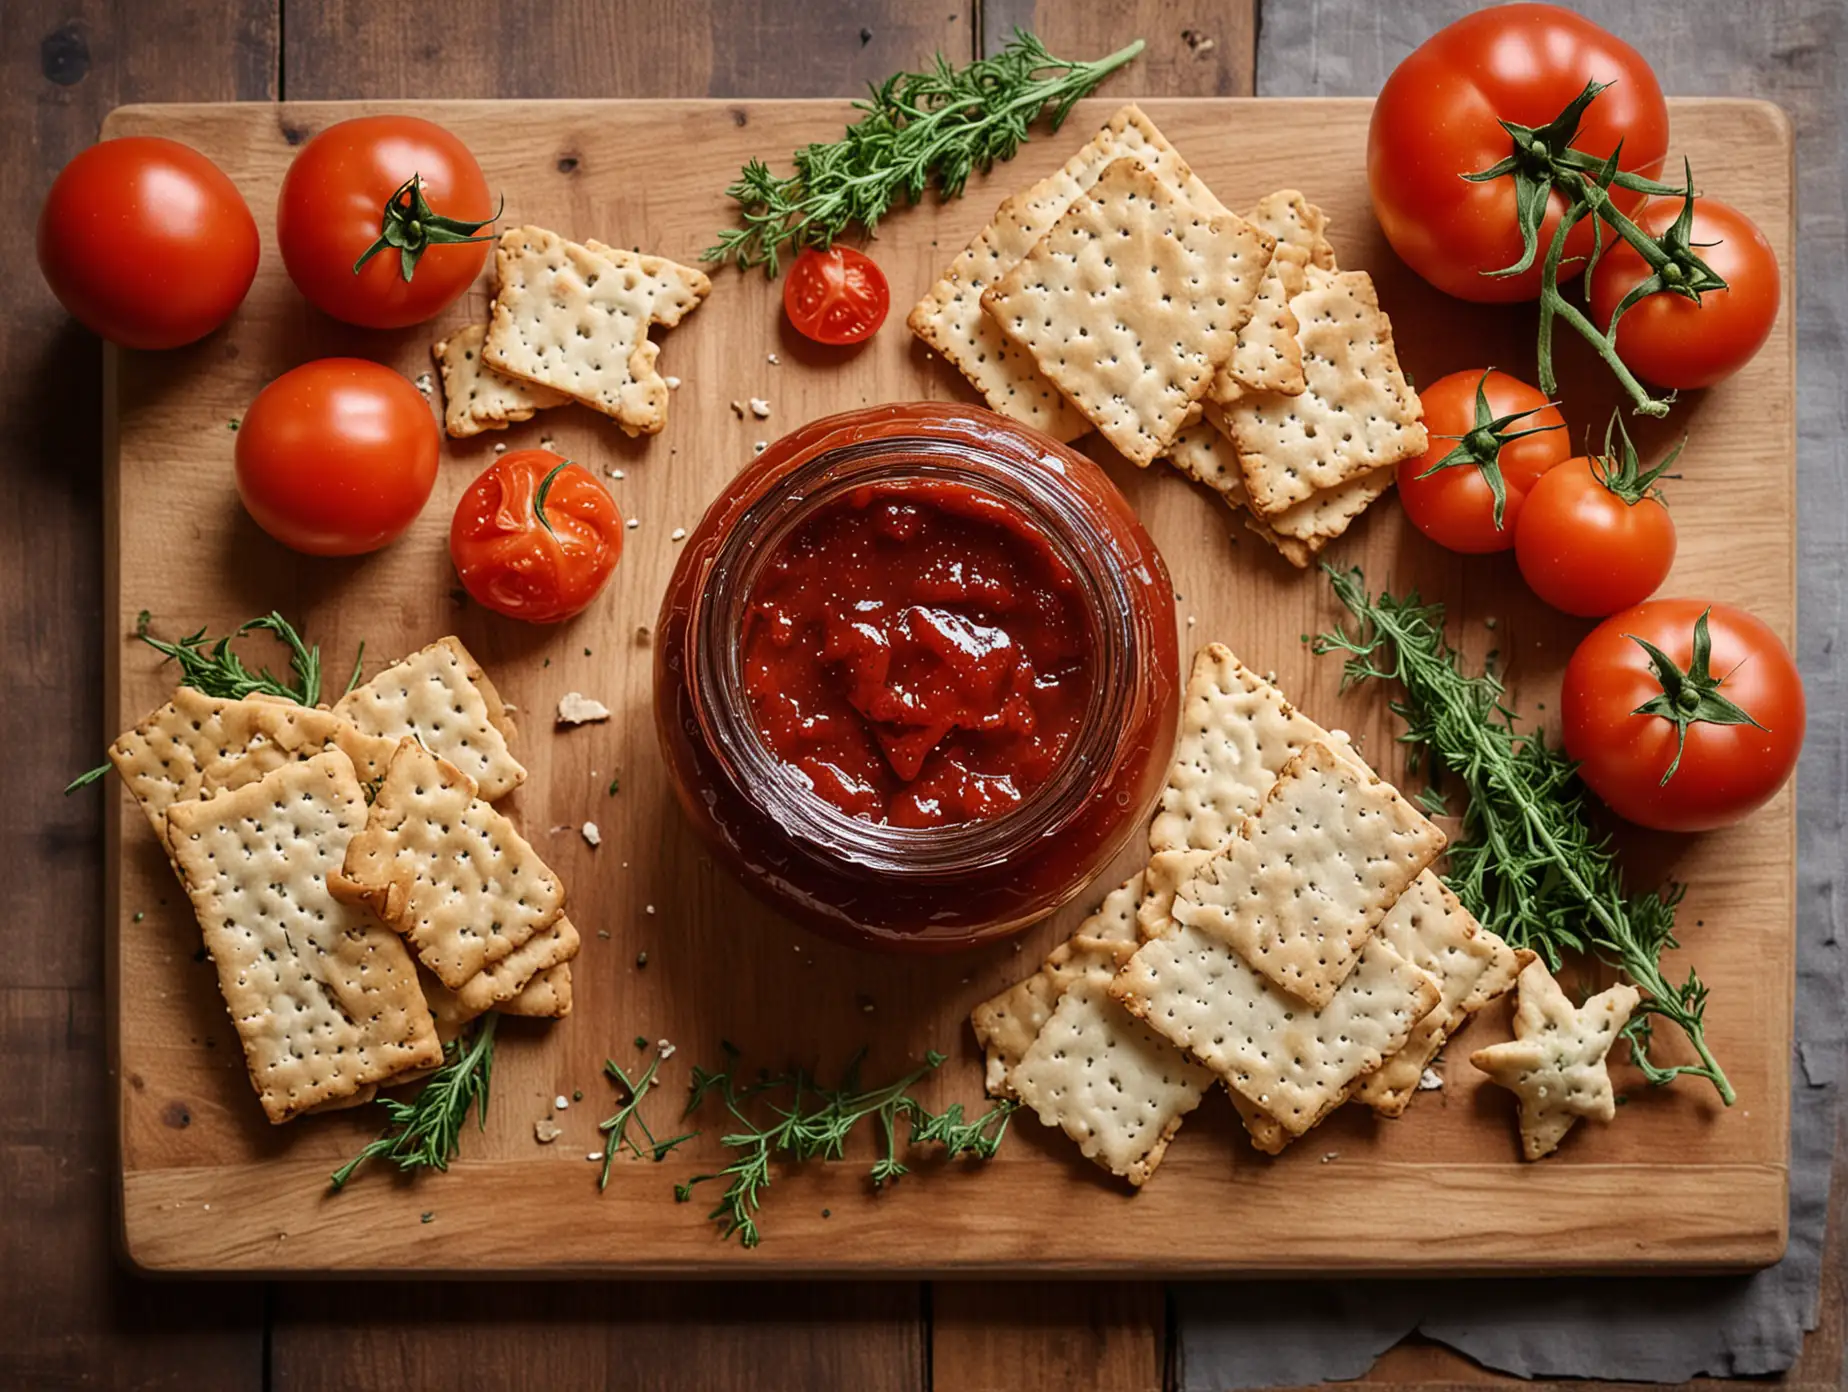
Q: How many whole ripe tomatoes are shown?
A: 8